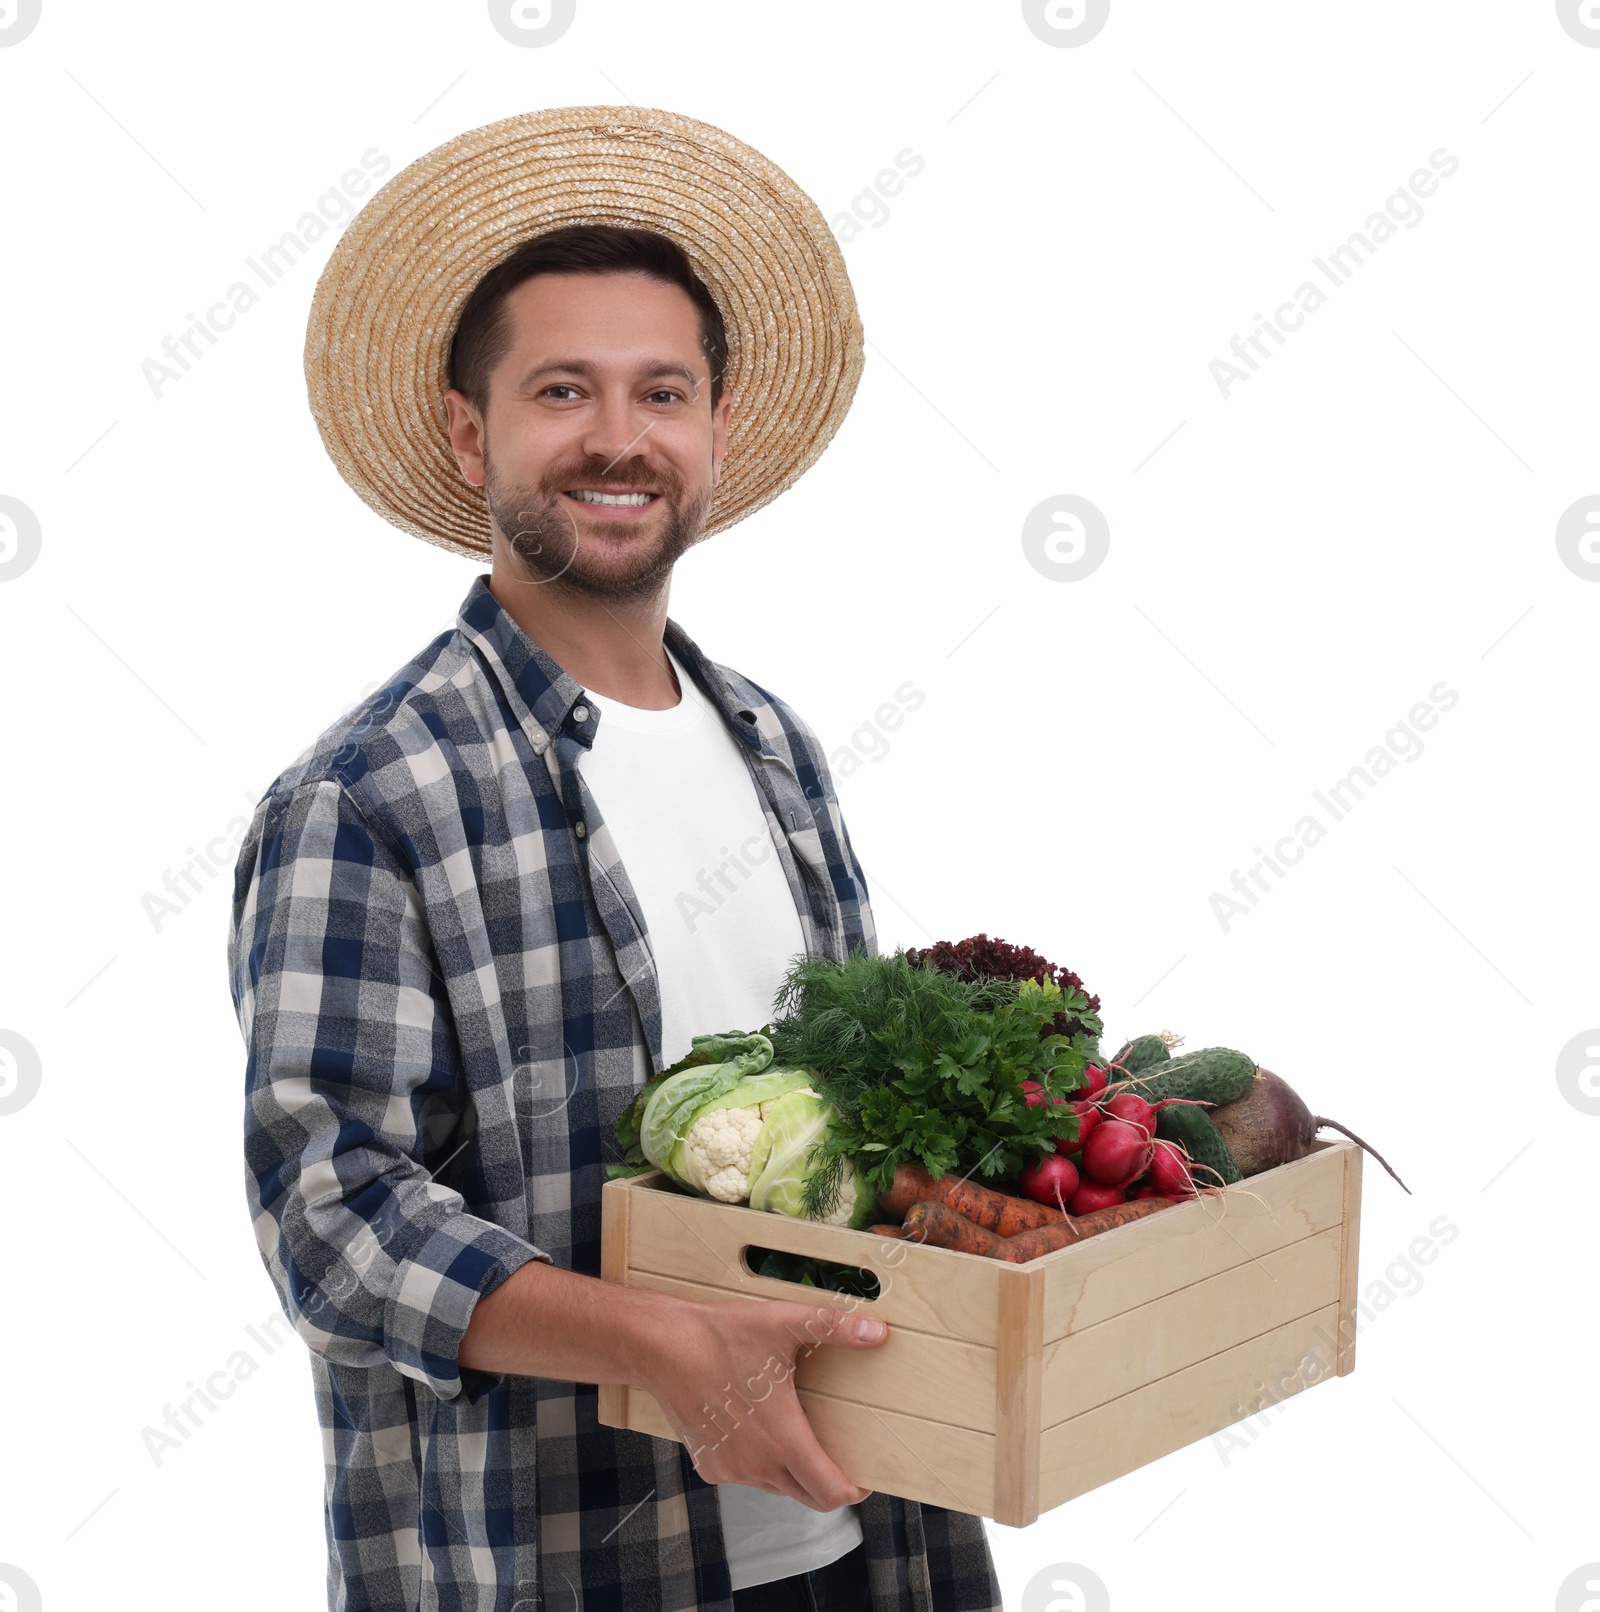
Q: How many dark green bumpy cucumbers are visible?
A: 3